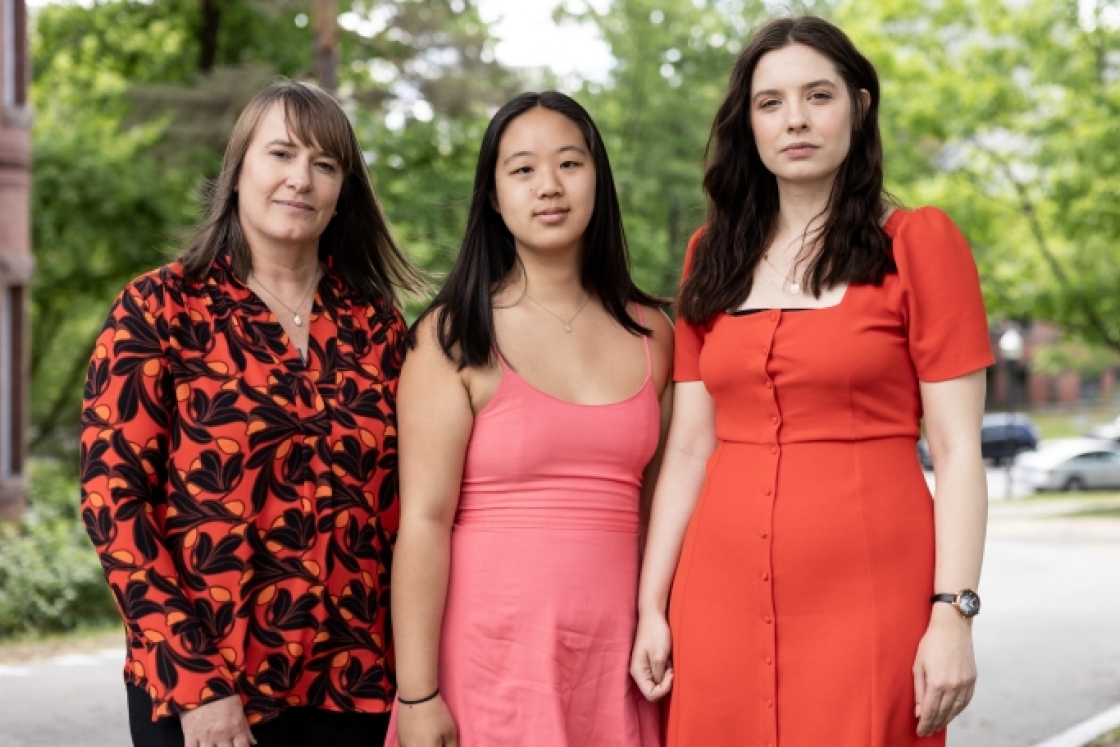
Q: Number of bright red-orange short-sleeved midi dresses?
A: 1